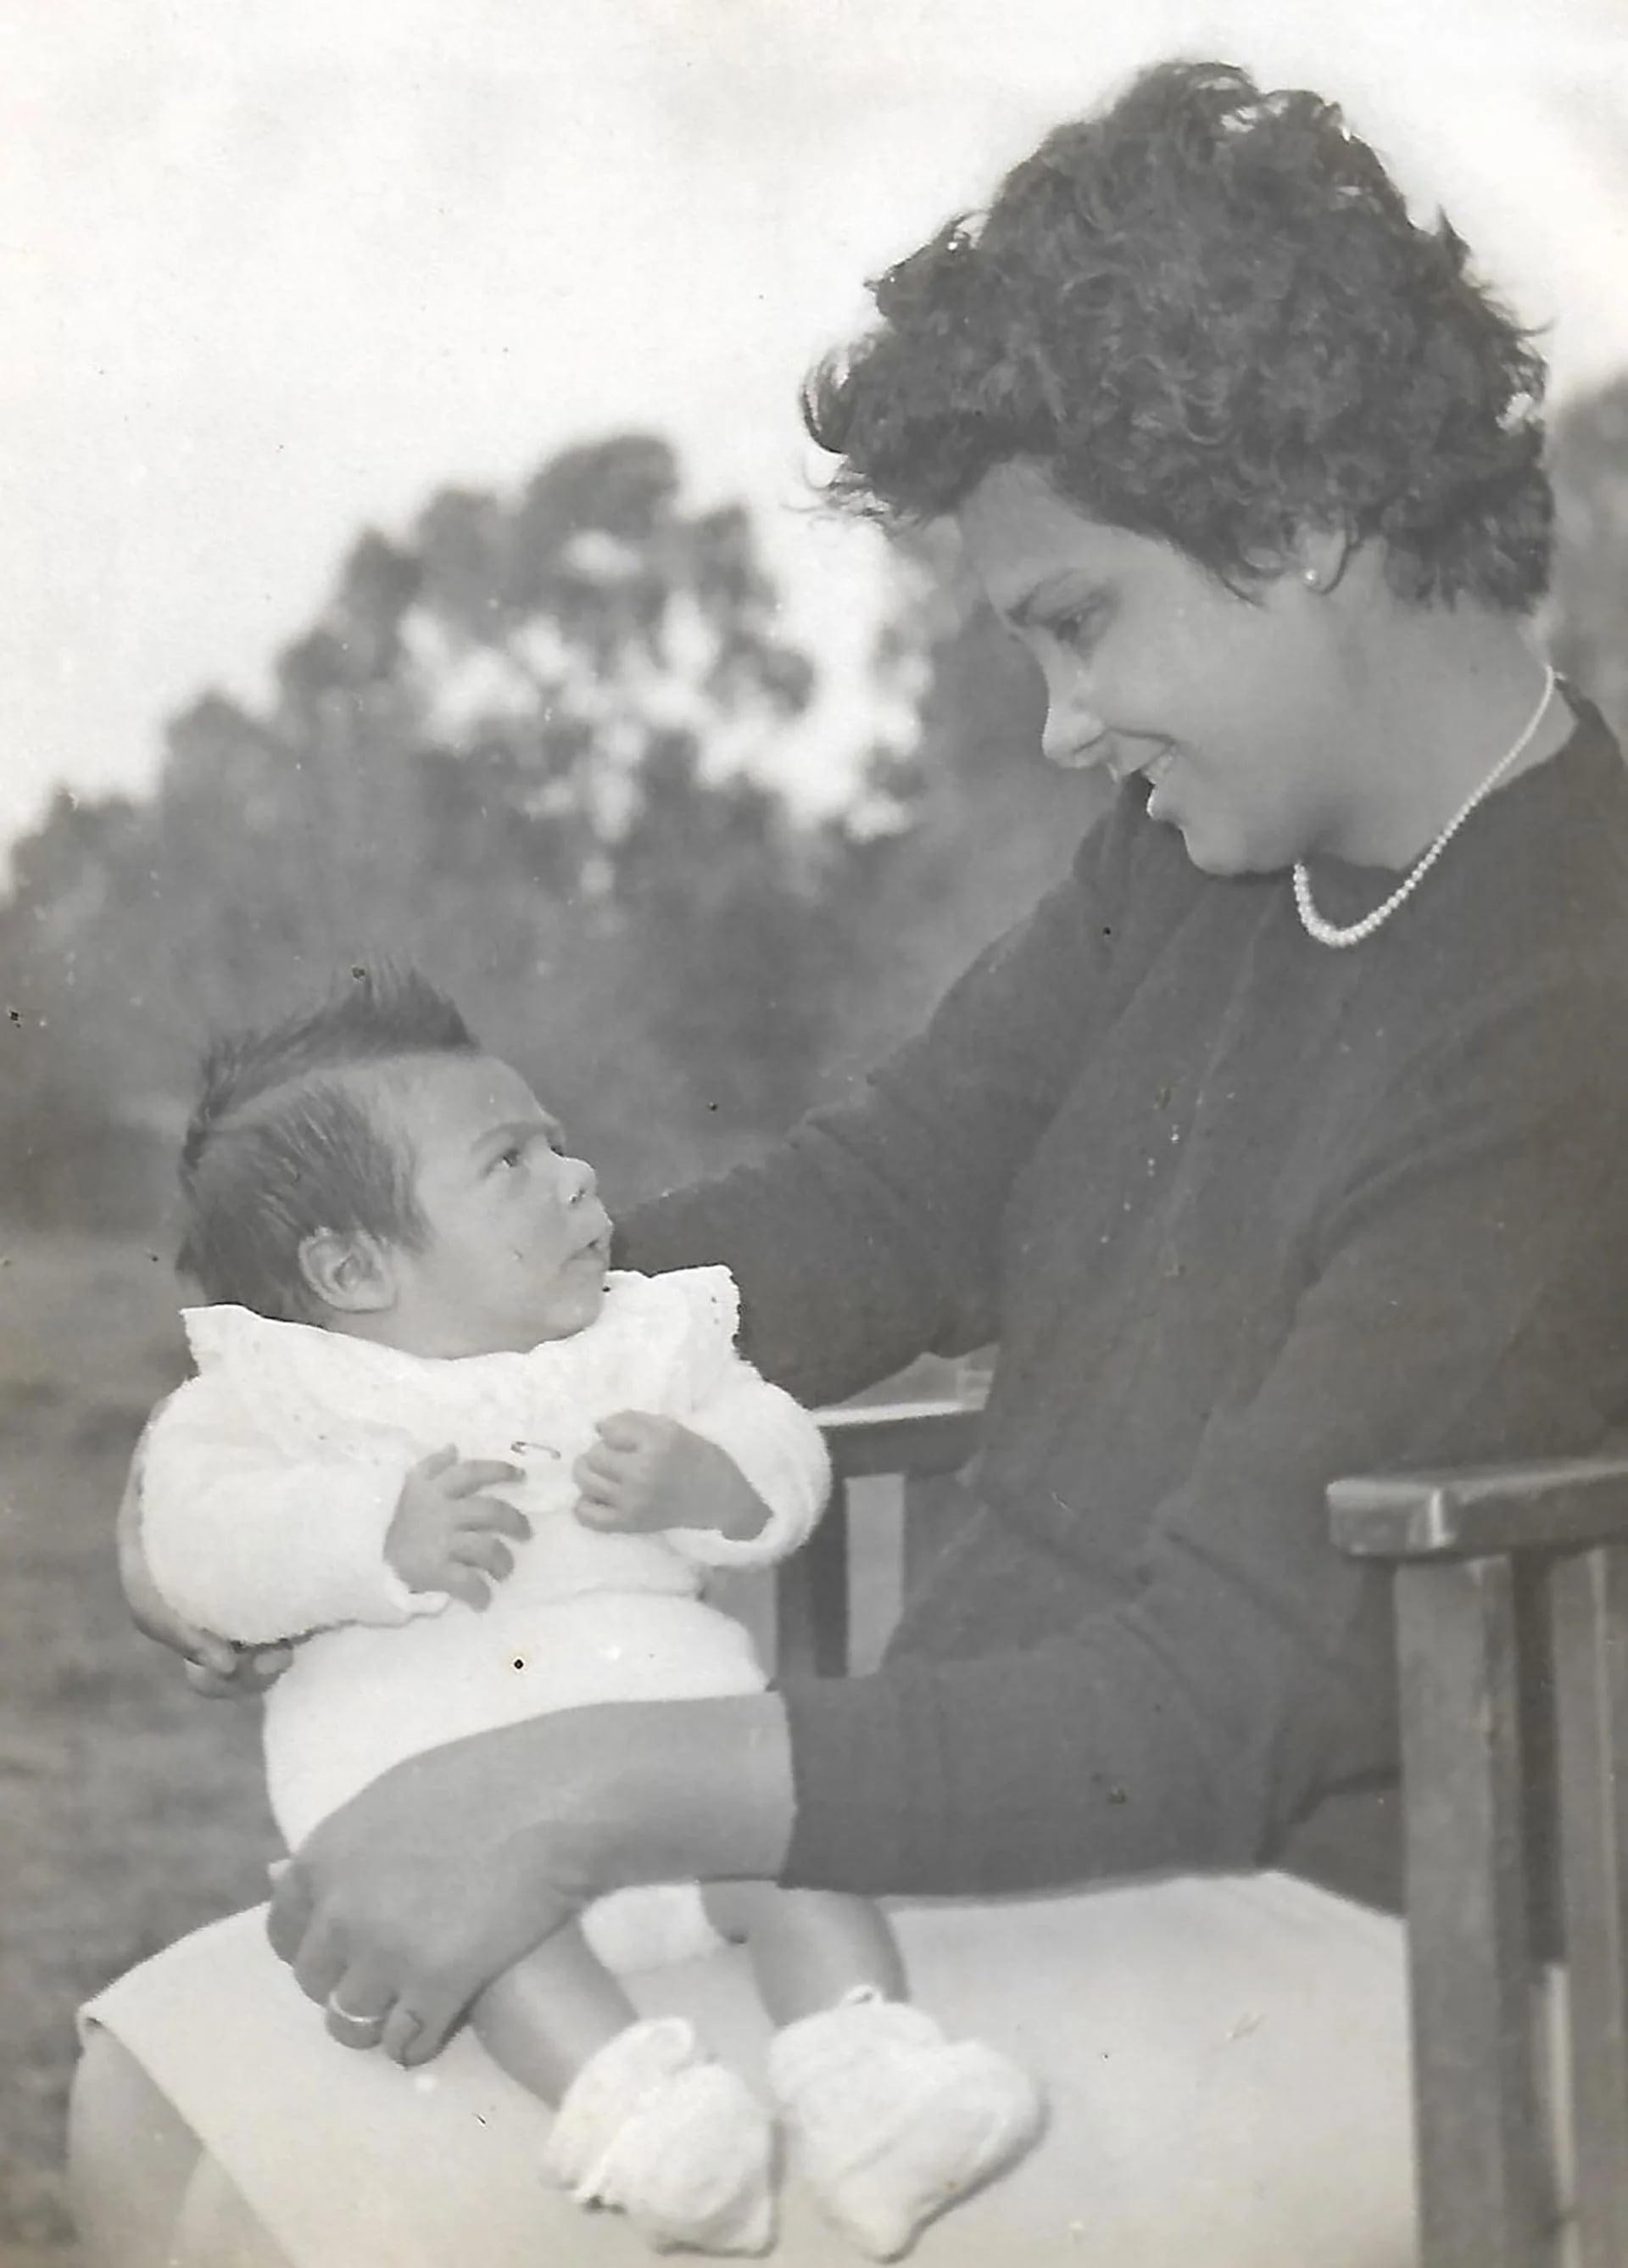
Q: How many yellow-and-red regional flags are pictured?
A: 0